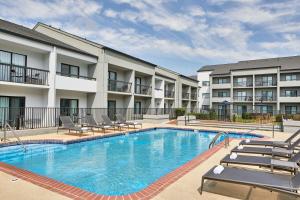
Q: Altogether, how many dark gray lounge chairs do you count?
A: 8